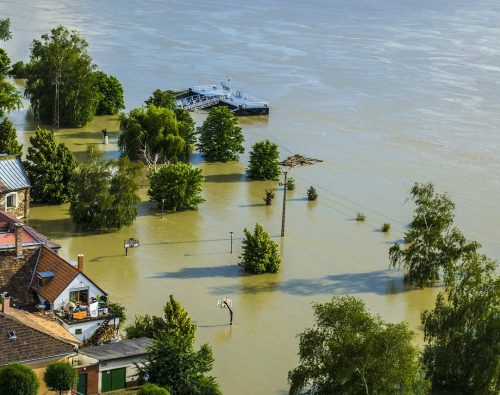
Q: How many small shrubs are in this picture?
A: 5